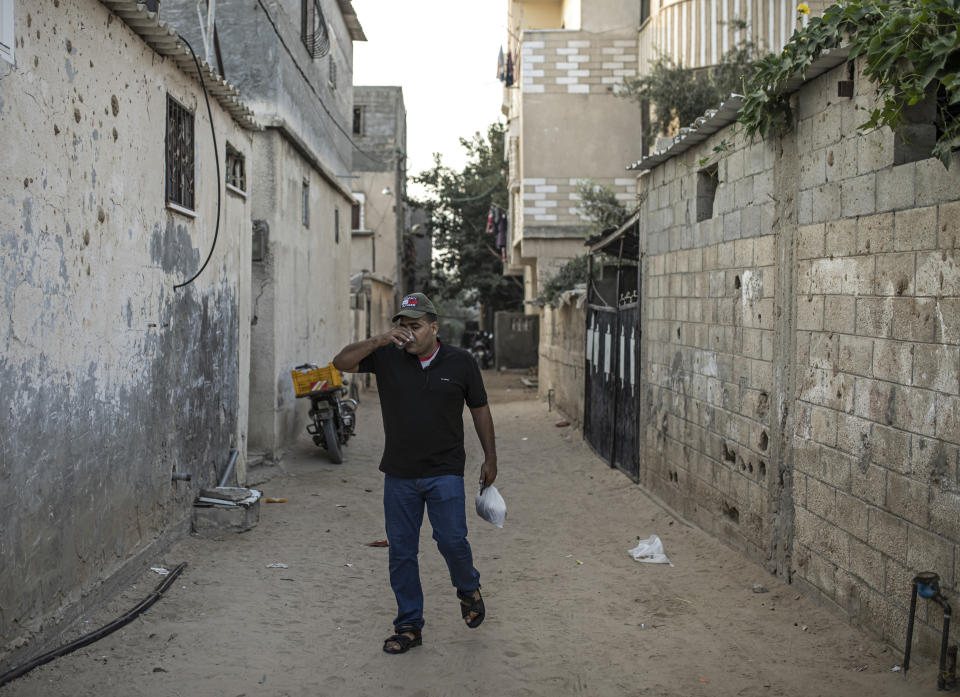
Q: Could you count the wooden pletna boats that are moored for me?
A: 0